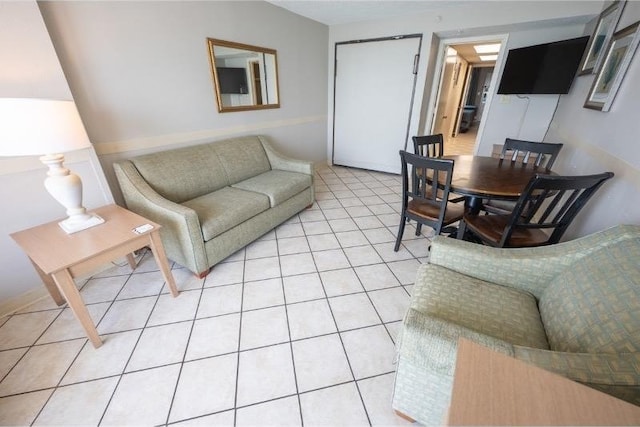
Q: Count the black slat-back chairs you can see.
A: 4